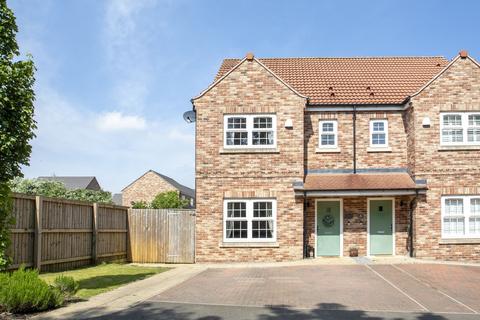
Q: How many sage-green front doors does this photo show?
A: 2